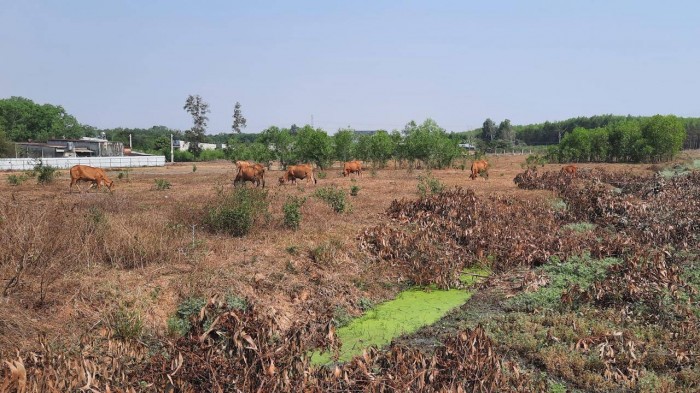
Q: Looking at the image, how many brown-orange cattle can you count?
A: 7